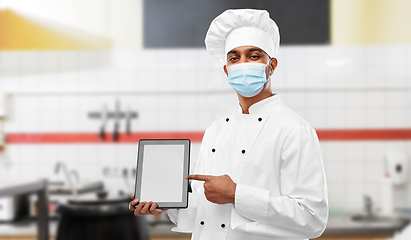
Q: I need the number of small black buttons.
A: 6